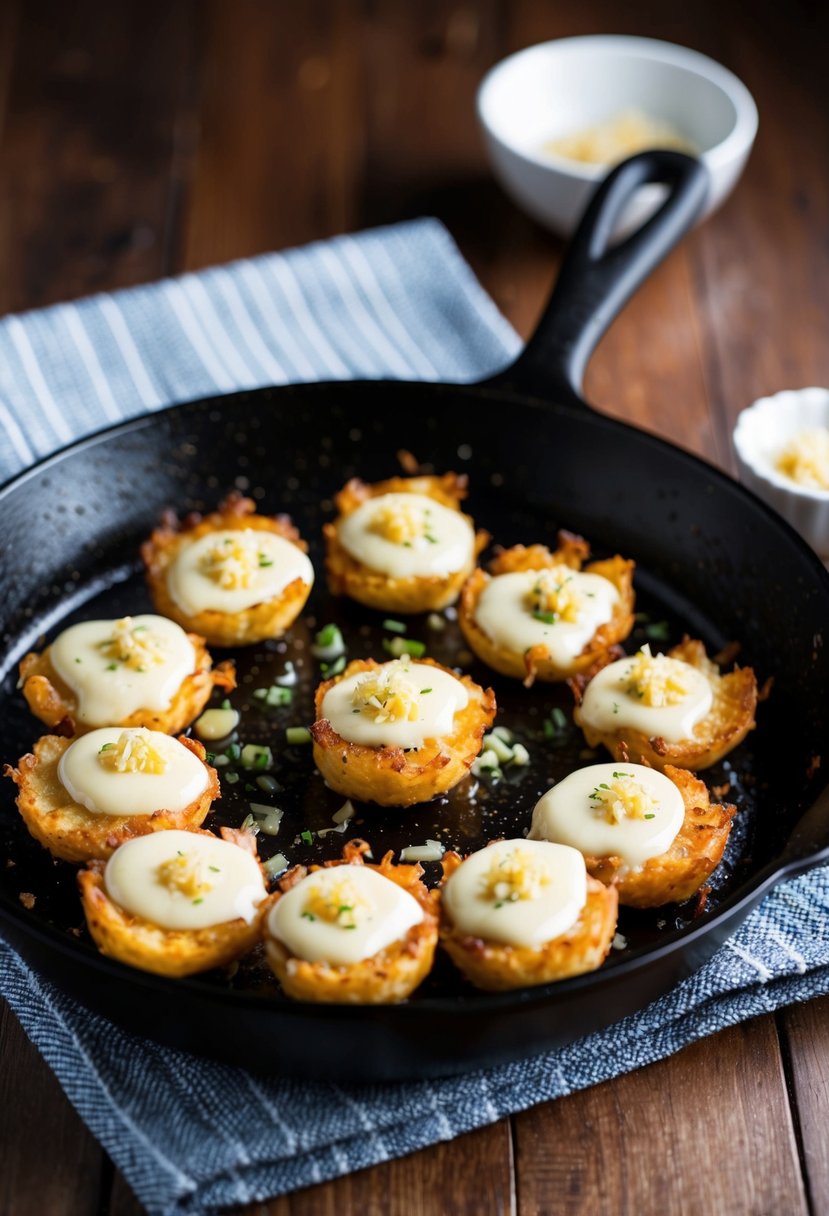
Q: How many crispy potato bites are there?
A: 11